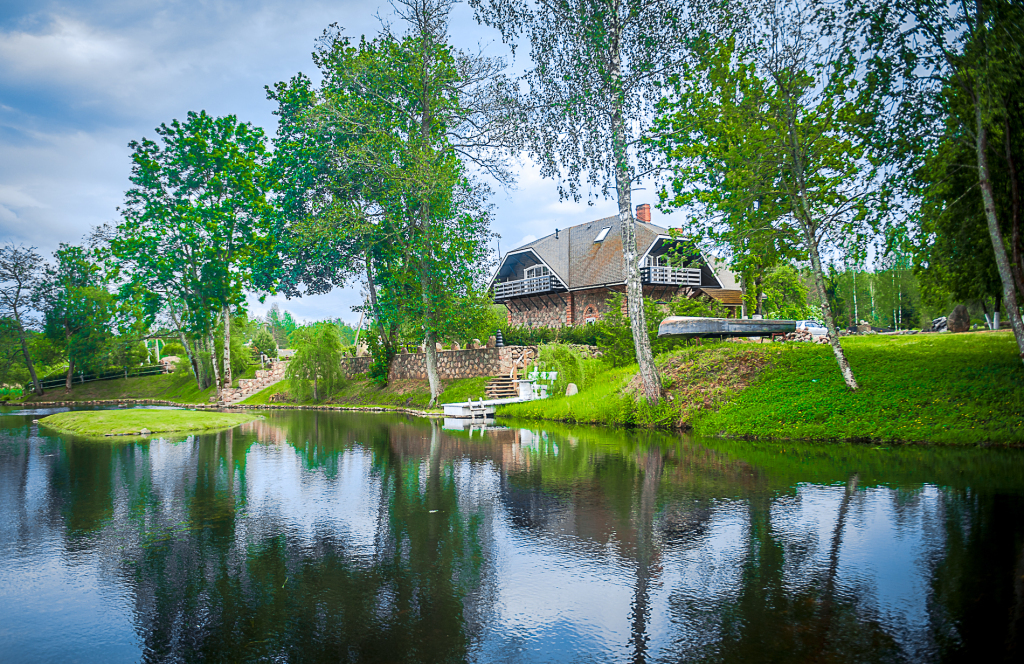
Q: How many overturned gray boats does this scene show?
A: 1